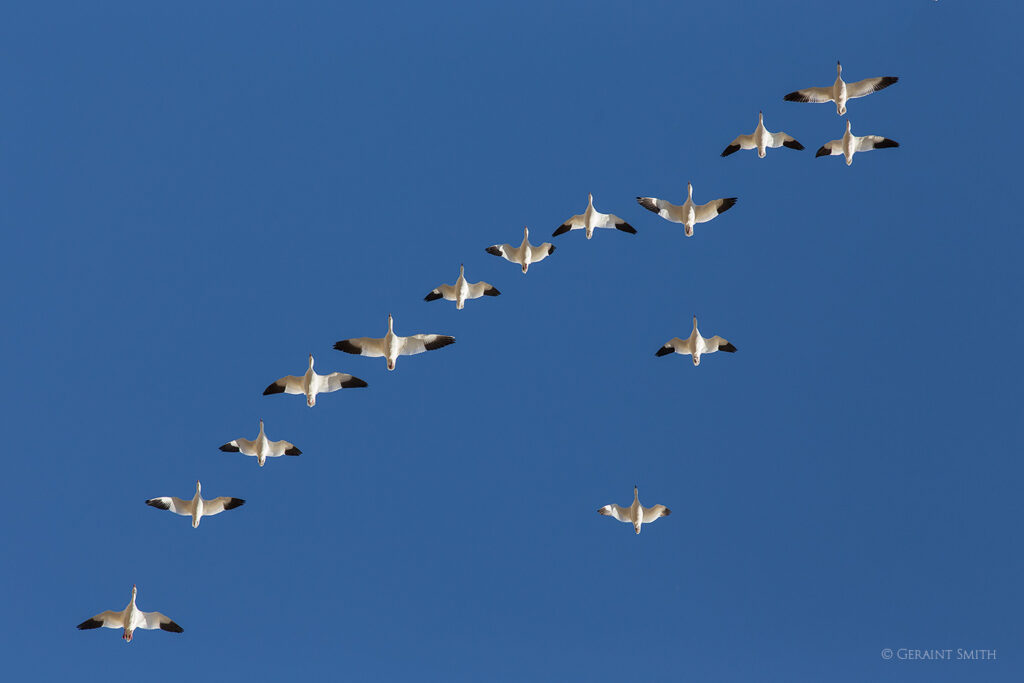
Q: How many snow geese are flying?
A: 14